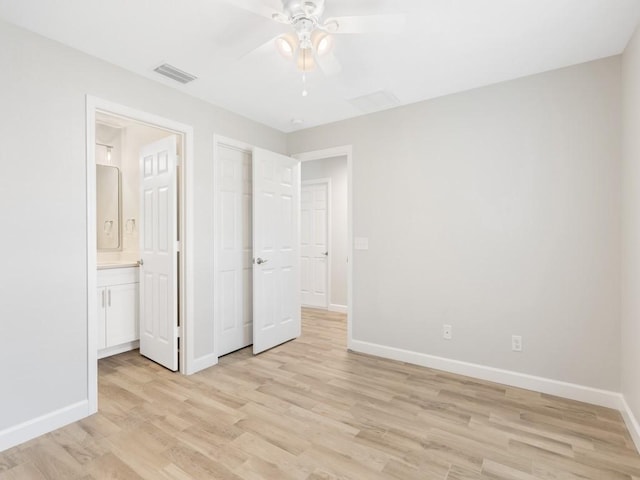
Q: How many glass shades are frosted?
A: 3